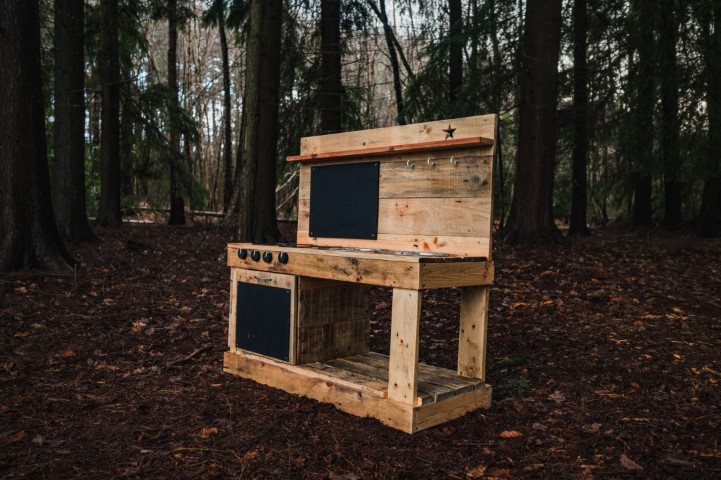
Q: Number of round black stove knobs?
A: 4